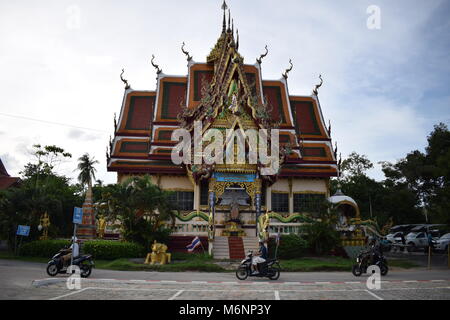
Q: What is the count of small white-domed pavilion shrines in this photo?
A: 1